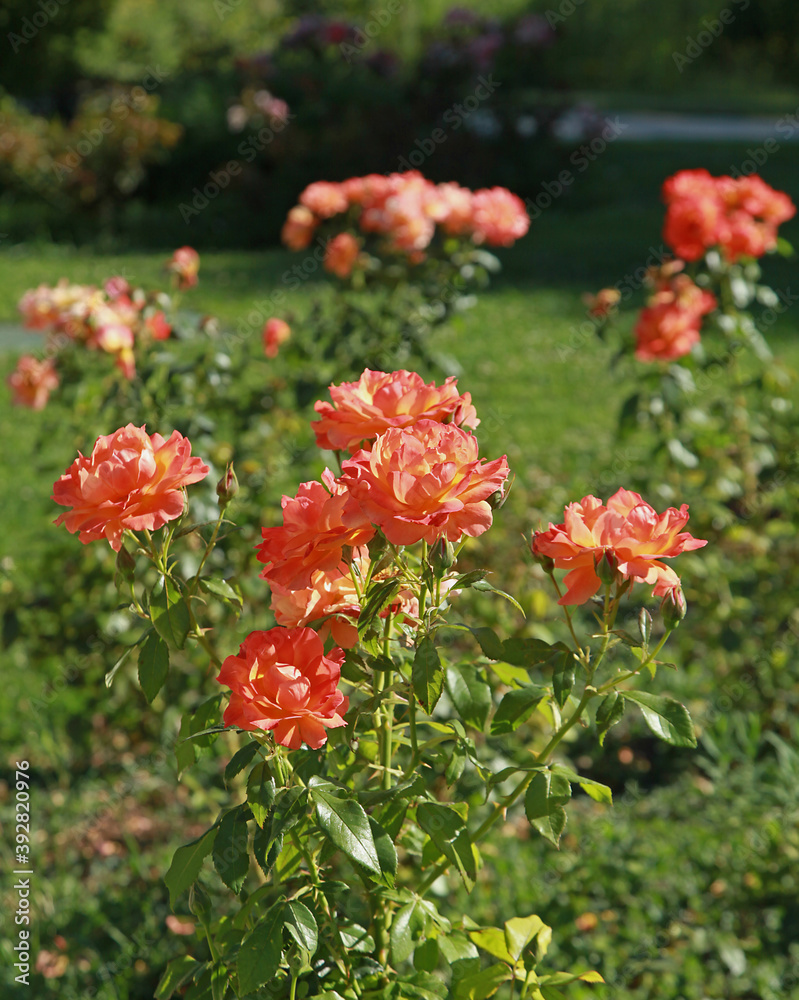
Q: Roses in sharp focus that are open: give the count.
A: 7